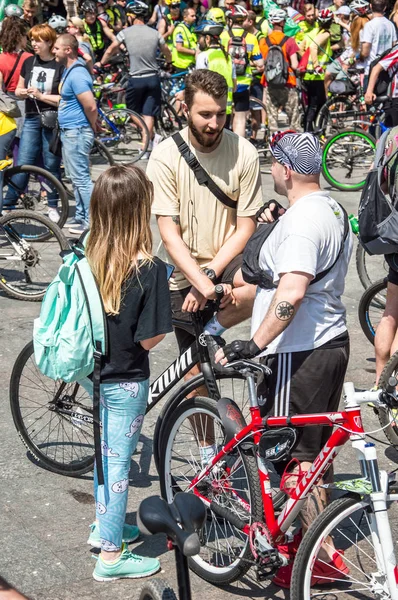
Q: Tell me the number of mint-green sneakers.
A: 2